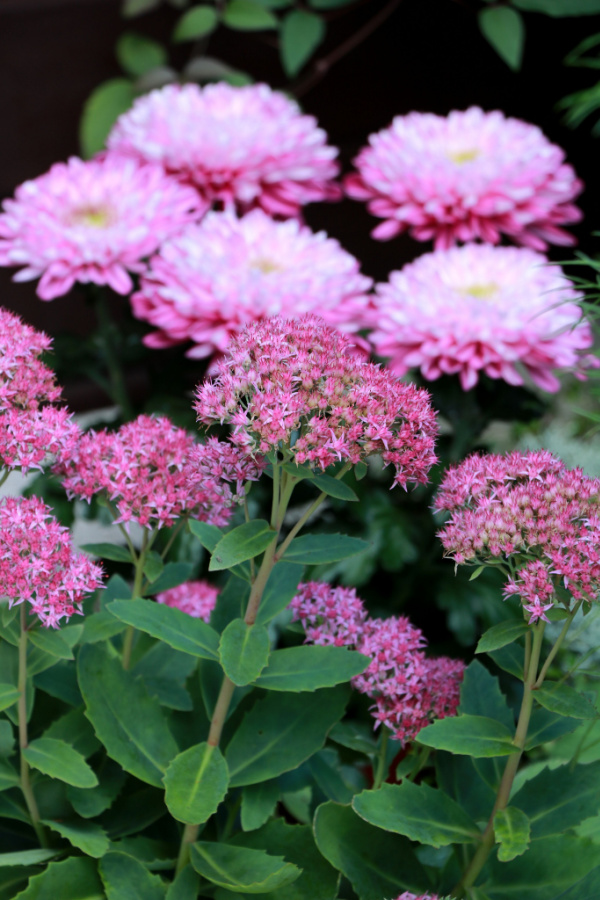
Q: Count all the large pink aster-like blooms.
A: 5